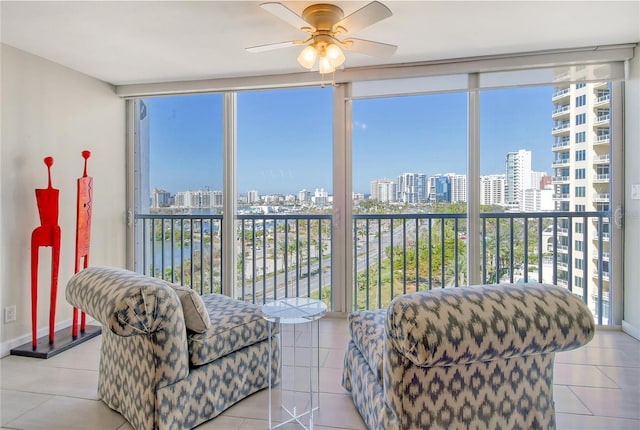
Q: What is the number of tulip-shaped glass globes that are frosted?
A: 3